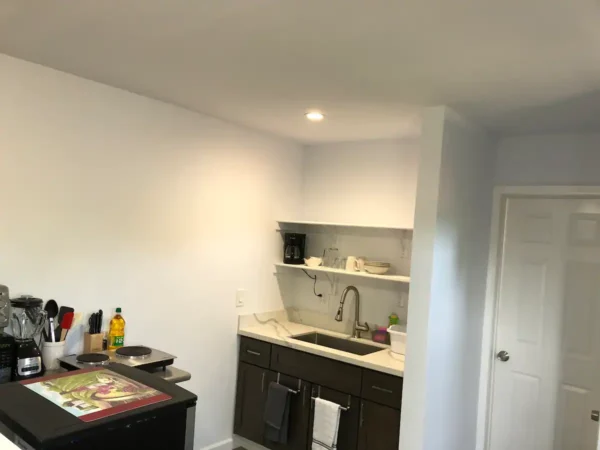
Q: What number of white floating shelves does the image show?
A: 2